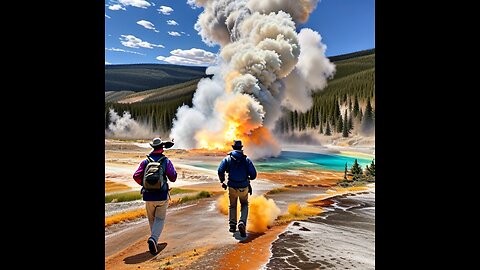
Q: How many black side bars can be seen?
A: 2